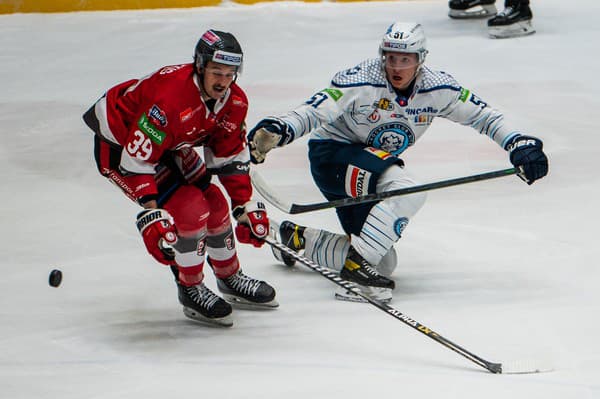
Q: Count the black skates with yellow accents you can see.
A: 2